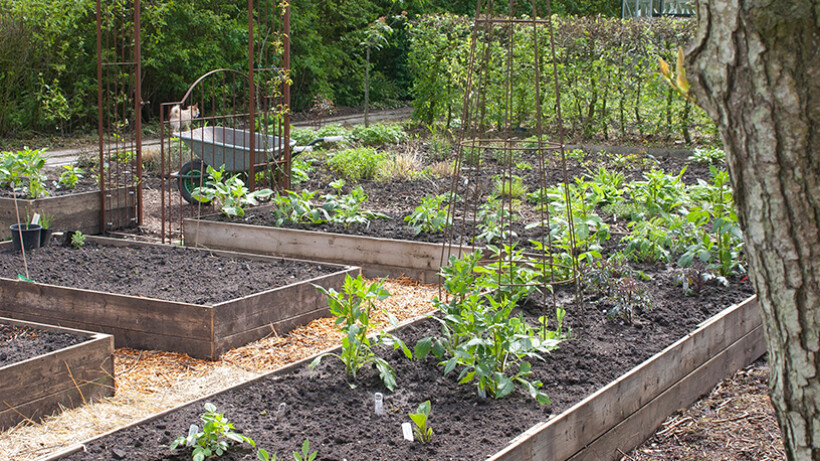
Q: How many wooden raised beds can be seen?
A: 5